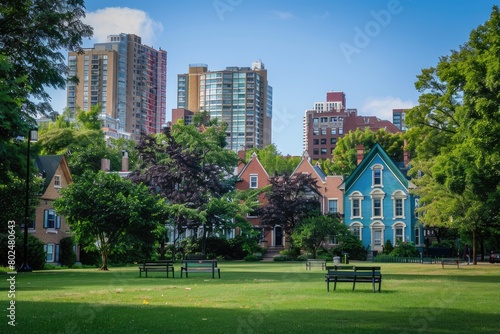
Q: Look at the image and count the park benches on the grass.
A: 5